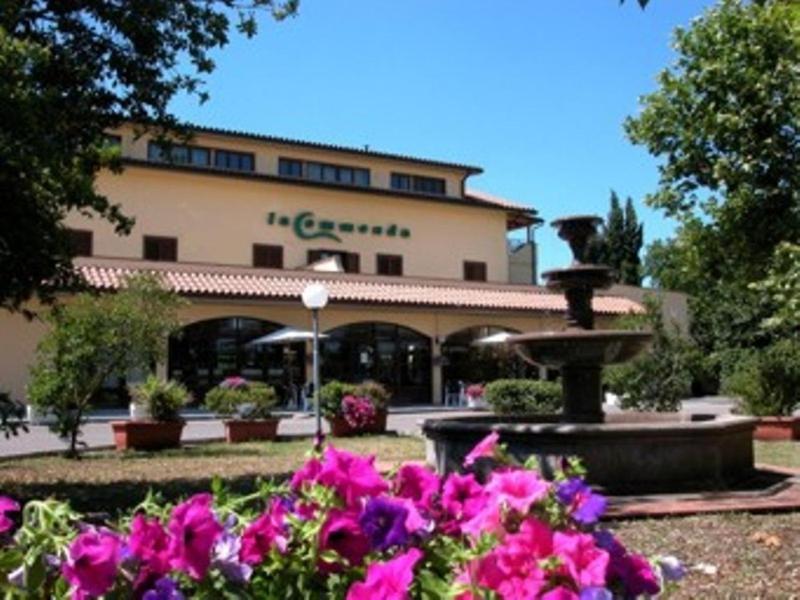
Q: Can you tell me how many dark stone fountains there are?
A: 1